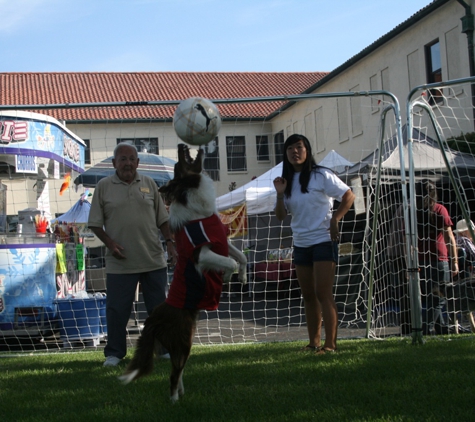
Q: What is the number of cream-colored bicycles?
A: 0